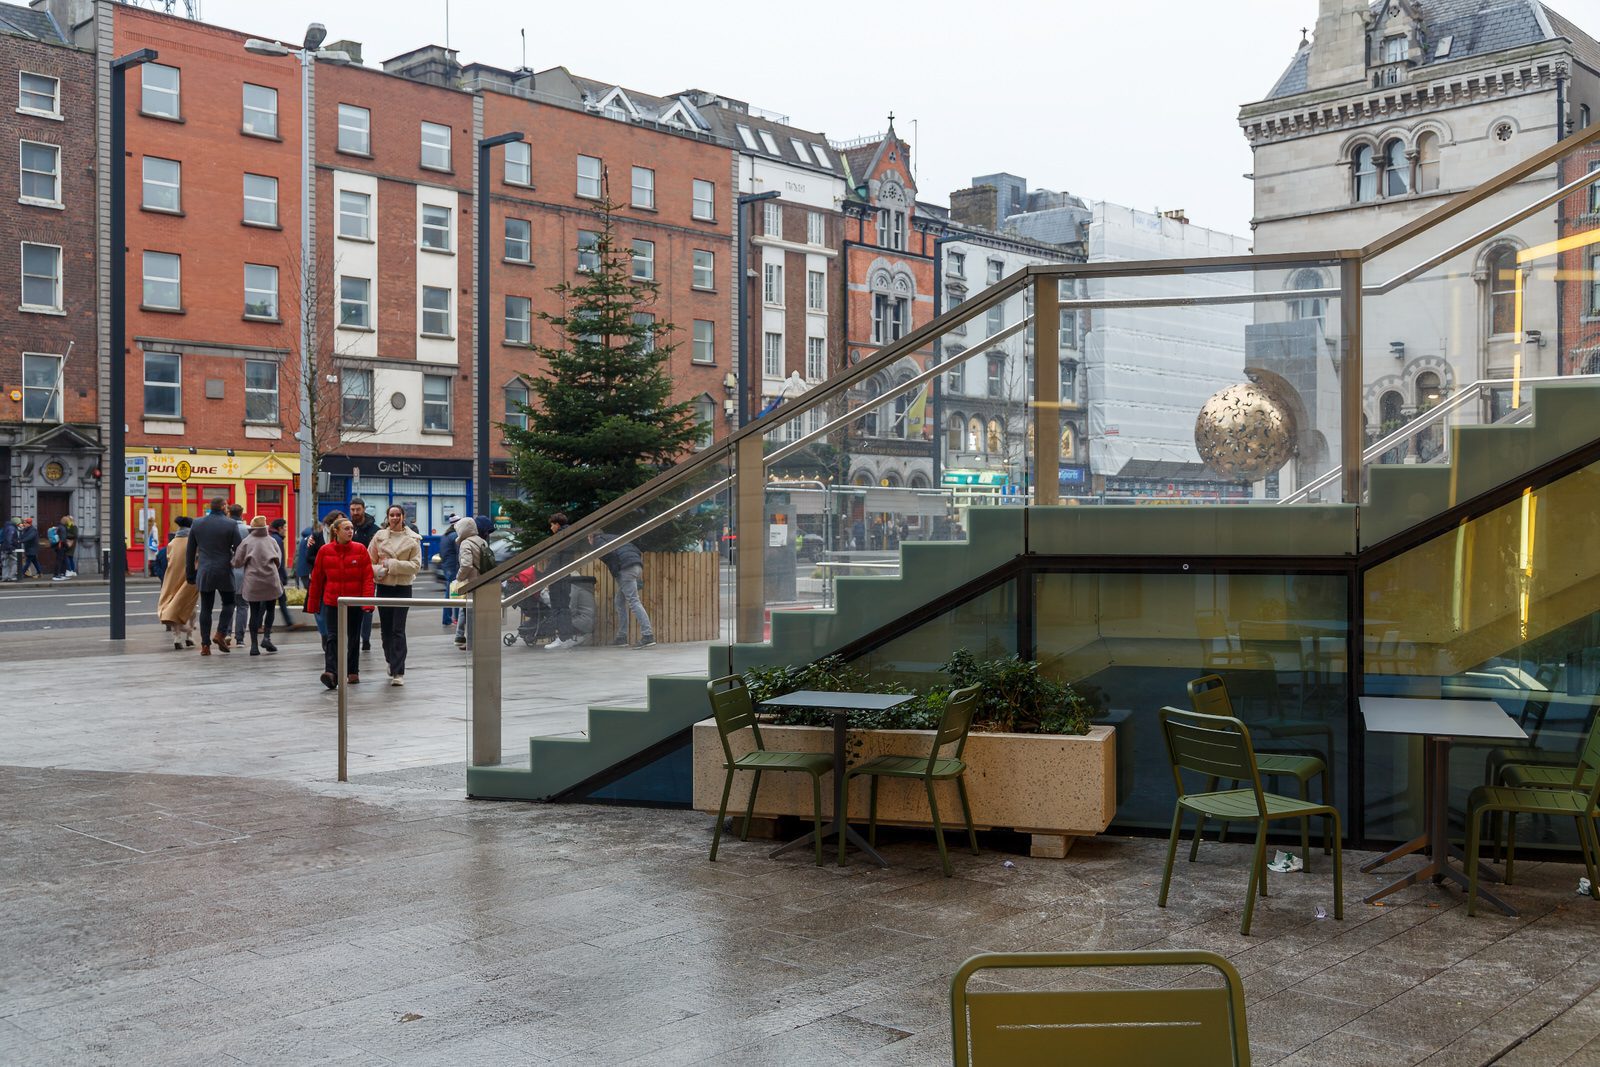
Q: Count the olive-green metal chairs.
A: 7